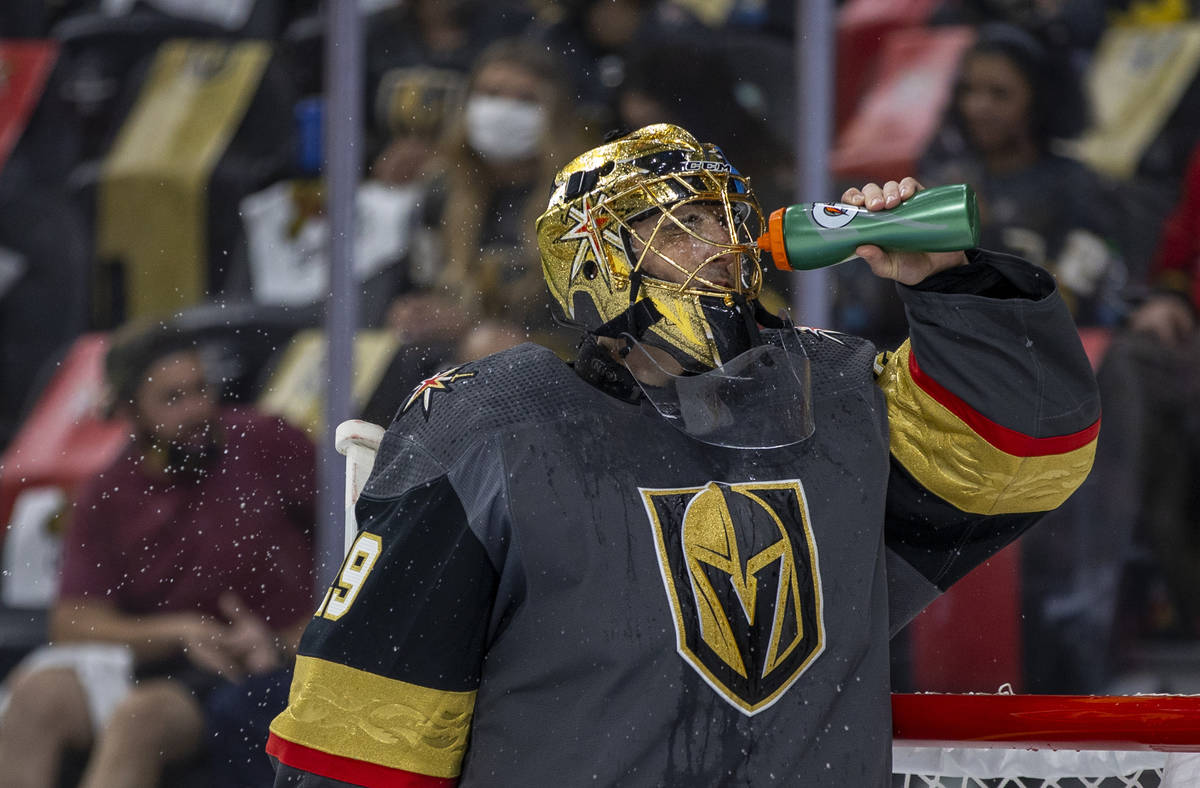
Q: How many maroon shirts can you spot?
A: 1